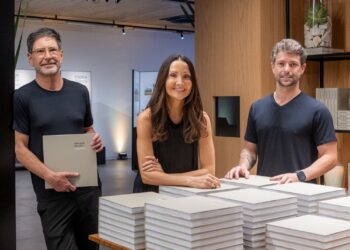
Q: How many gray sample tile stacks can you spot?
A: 8